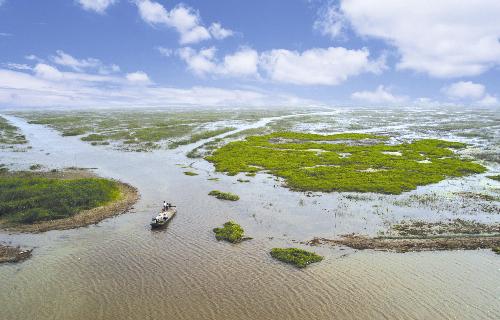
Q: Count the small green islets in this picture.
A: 3